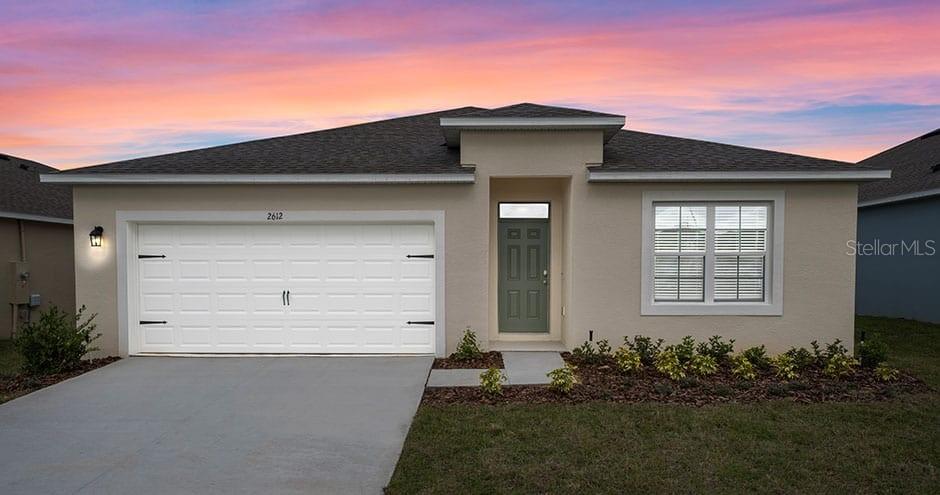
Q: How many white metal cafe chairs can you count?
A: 0